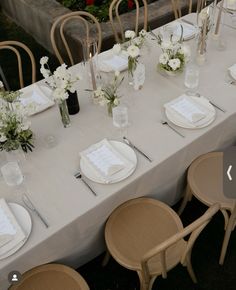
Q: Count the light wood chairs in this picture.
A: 7